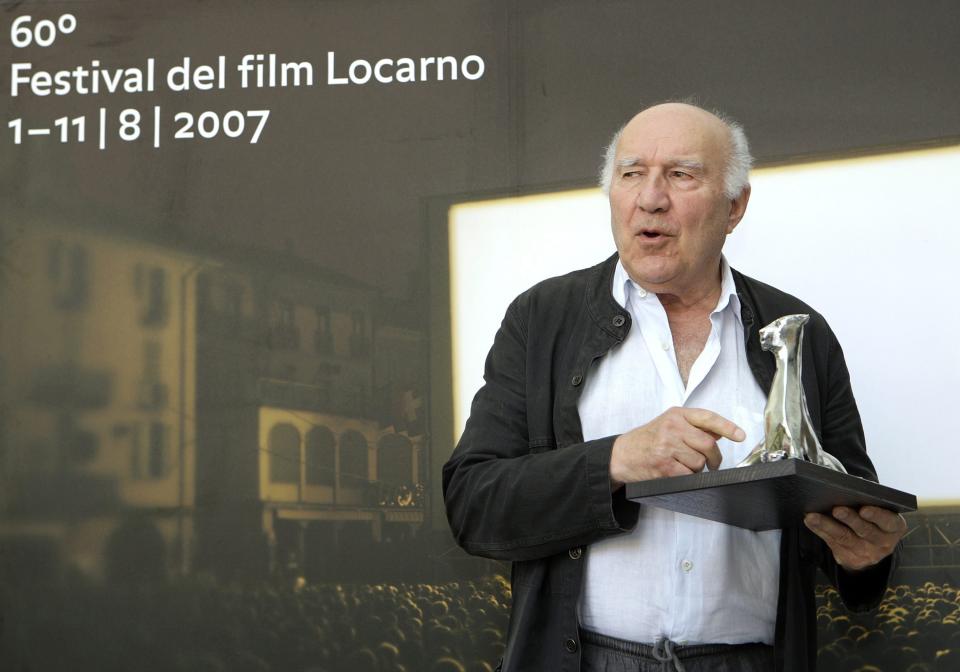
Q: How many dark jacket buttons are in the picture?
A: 4